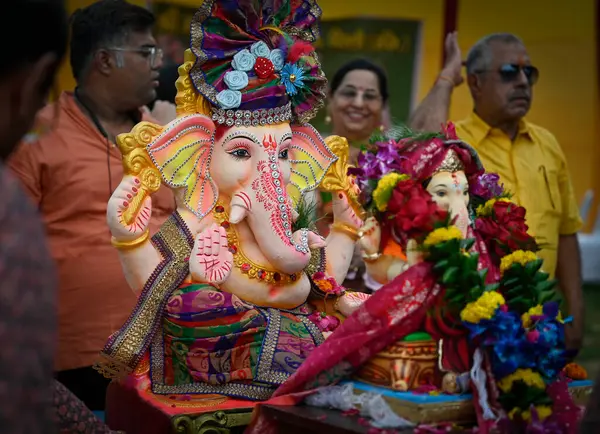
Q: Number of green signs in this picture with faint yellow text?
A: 1